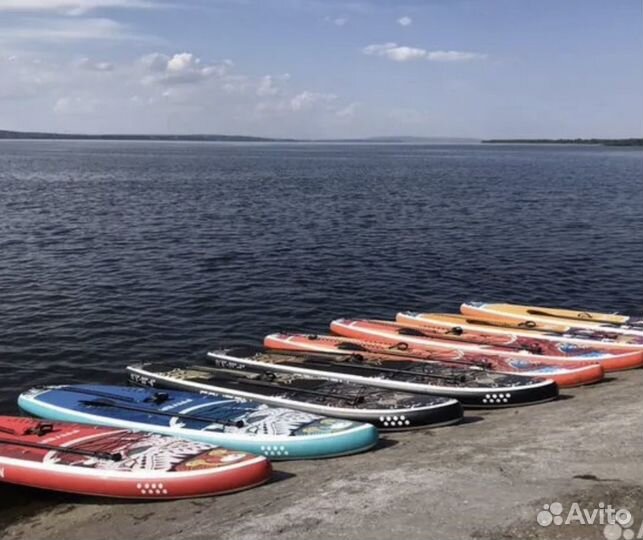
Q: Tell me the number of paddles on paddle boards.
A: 8